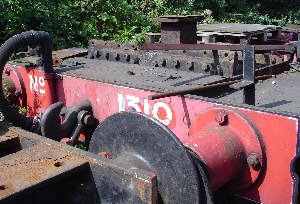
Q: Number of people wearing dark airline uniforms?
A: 0